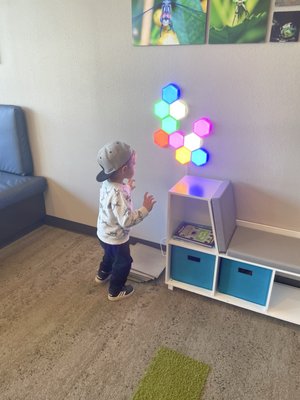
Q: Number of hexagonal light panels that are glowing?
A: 10